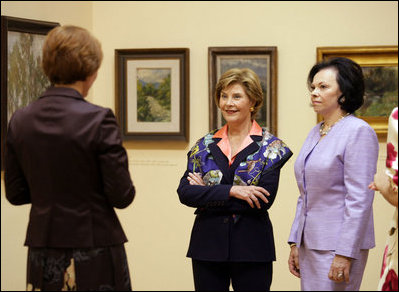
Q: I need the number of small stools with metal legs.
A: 0